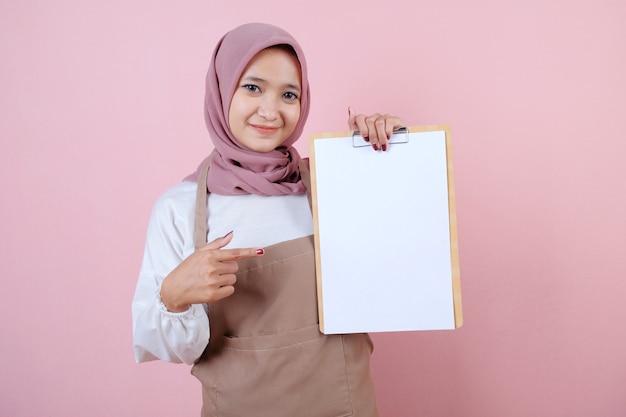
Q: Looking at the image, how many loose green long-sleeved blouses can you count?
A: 0